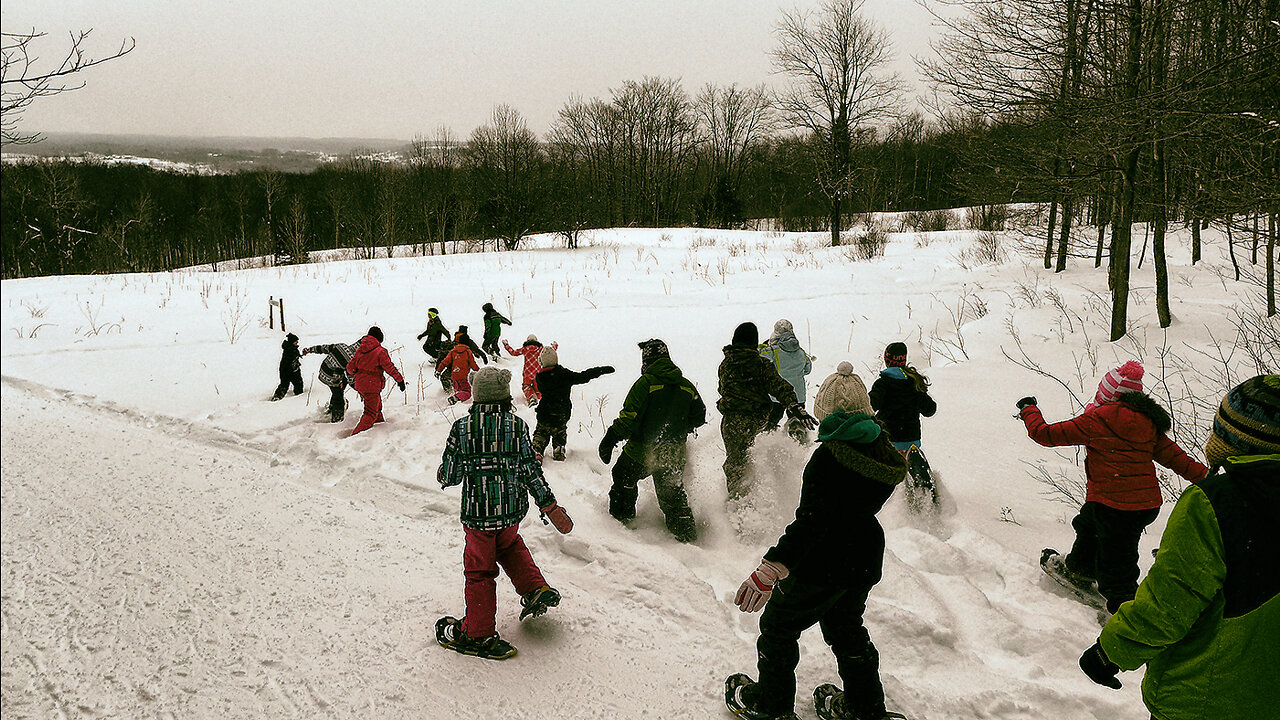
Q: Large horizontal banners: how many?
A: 0